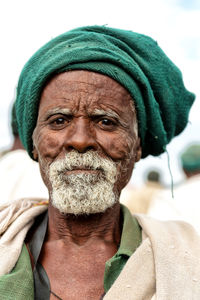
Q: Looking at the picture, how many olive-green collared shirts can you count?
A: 1